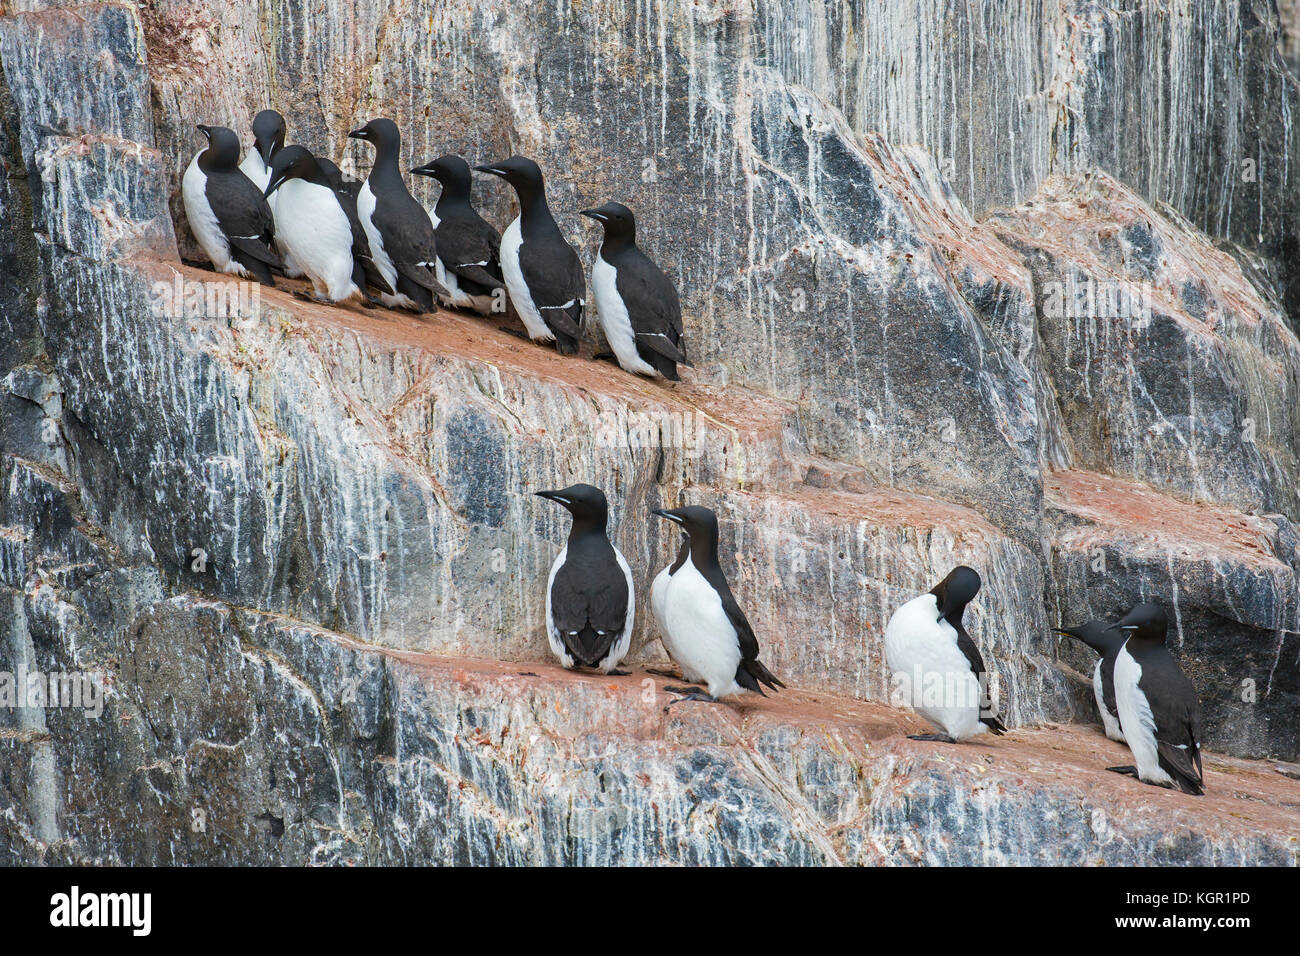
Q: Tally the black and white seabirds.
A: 14